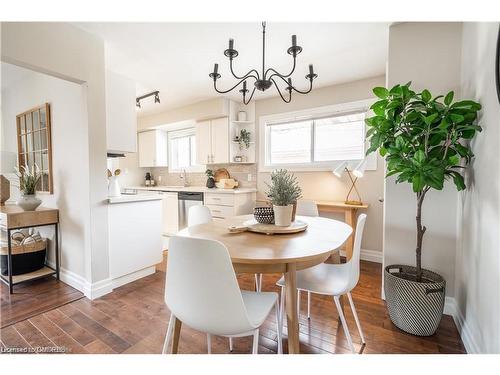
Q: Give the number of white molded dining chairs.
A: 4